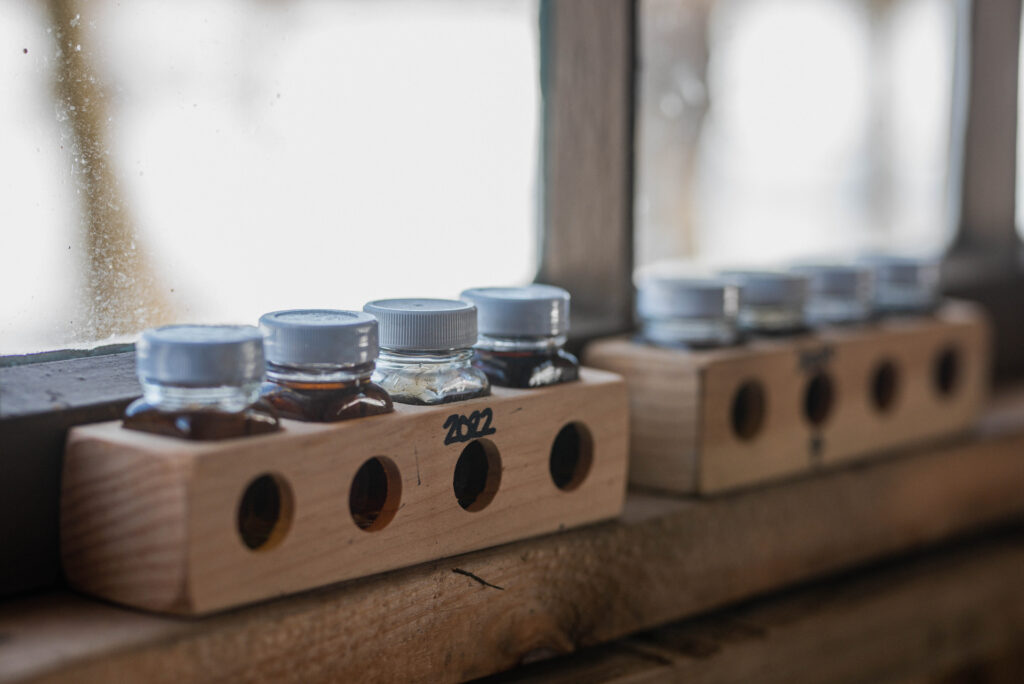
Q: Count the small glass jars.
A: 8